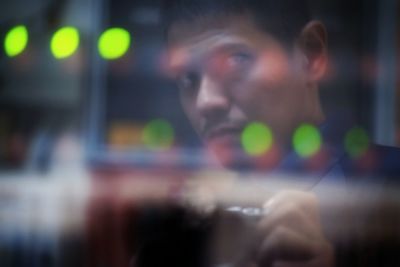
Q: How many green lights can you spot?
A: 7